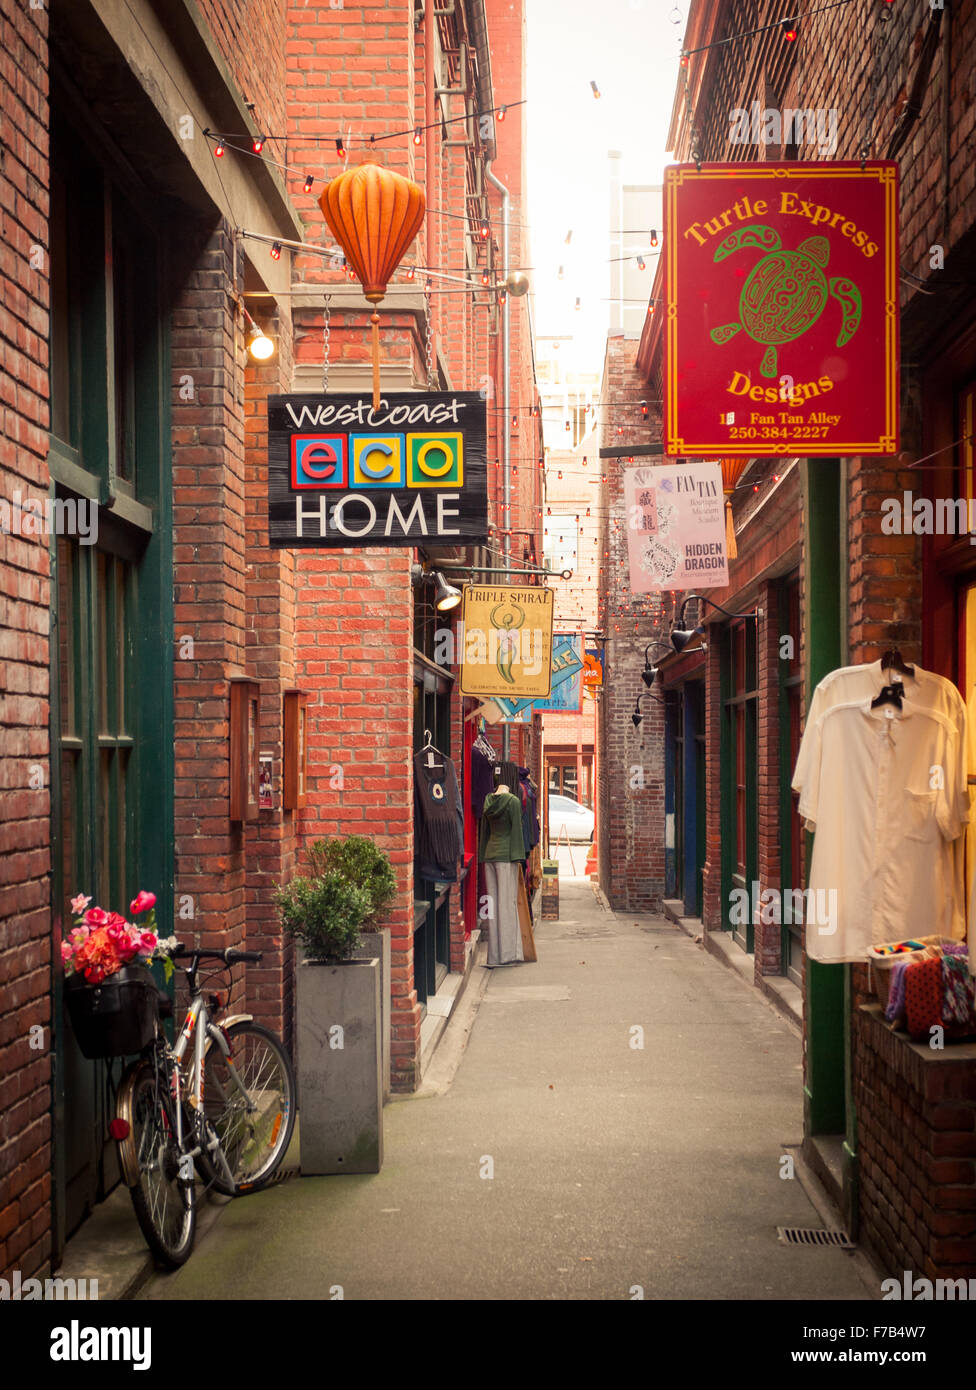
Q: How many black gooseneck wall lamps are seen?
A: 3